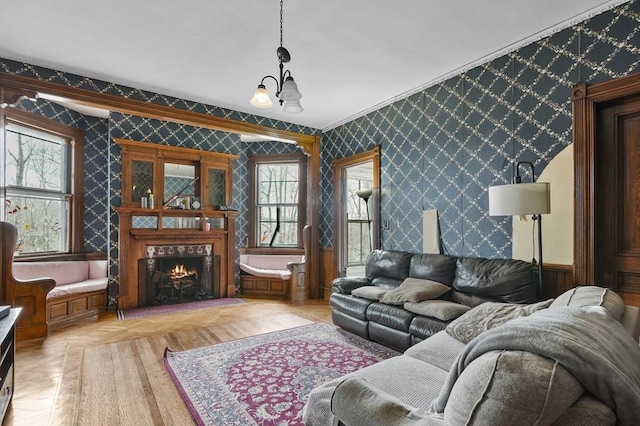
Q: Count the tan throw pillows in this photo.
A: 3